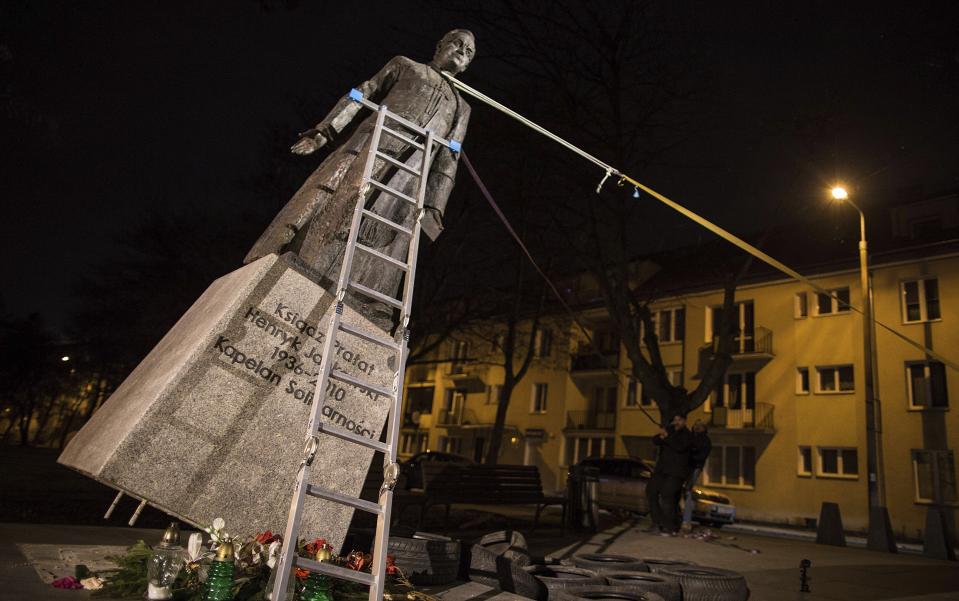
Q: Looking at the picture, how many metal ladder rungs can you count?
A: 11